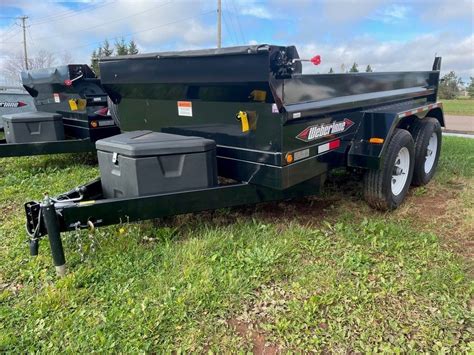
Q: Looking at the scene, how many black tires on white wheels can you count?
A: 2